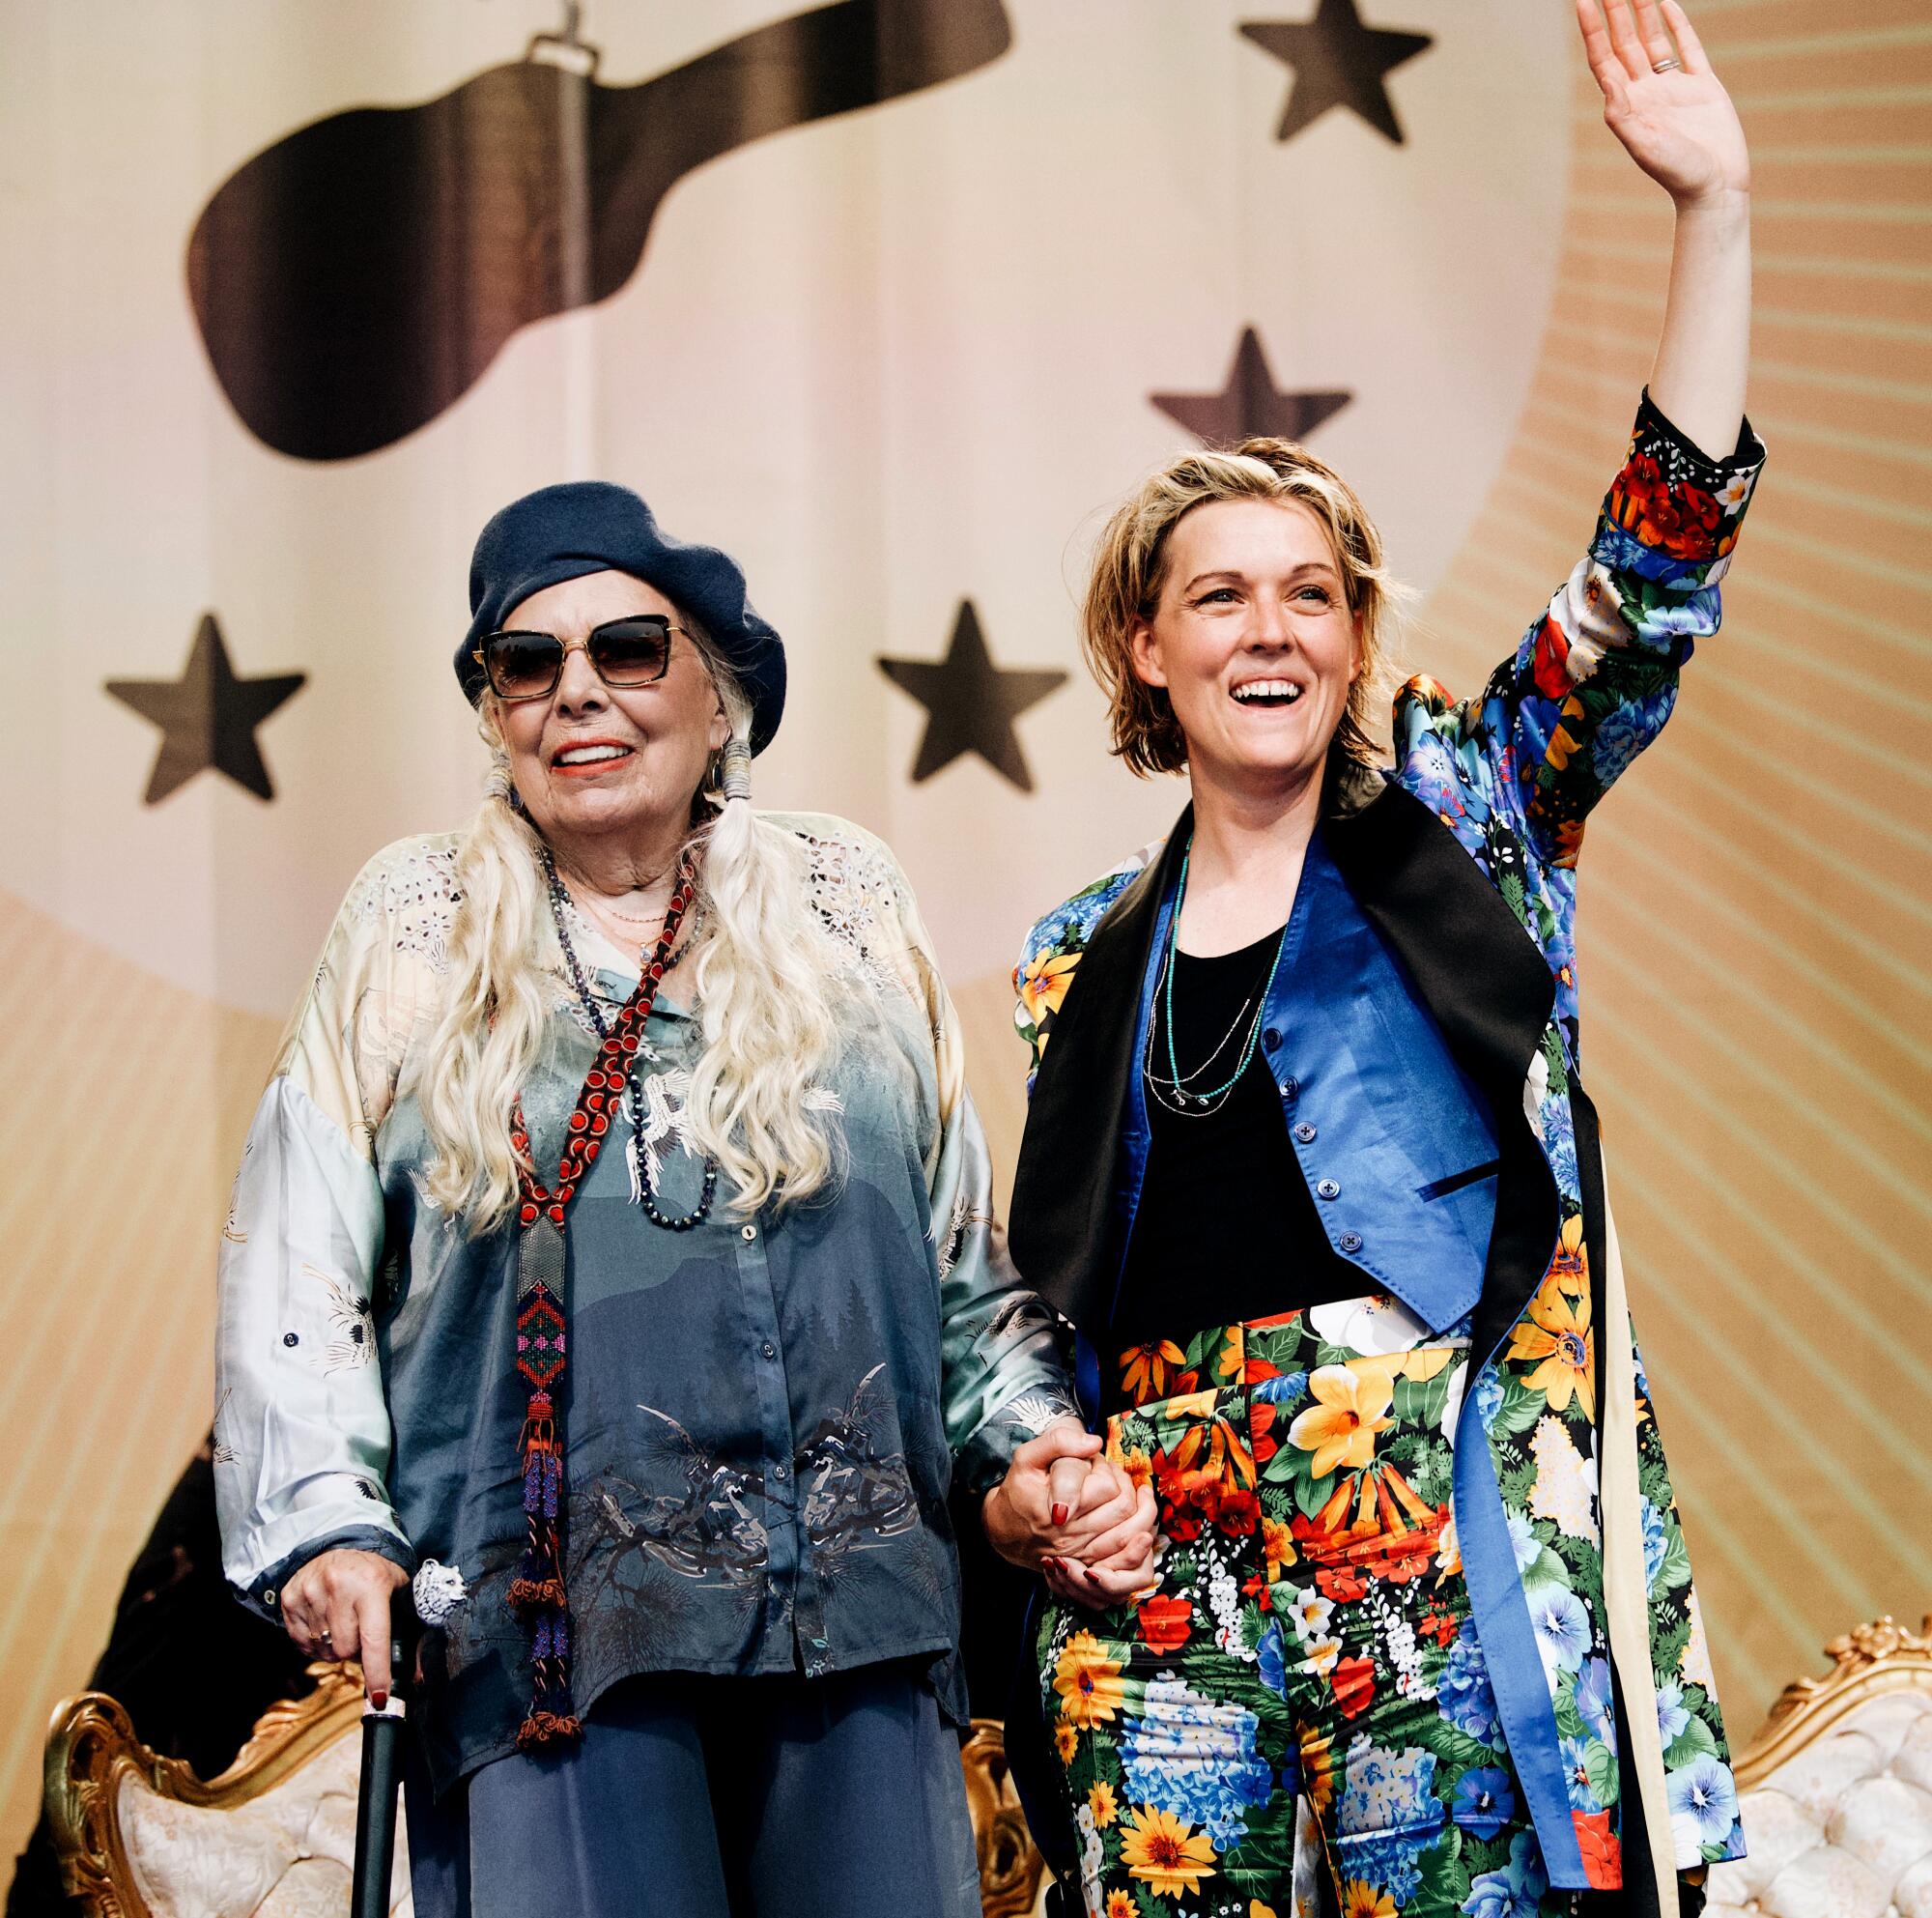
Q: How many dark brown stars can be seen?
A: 4